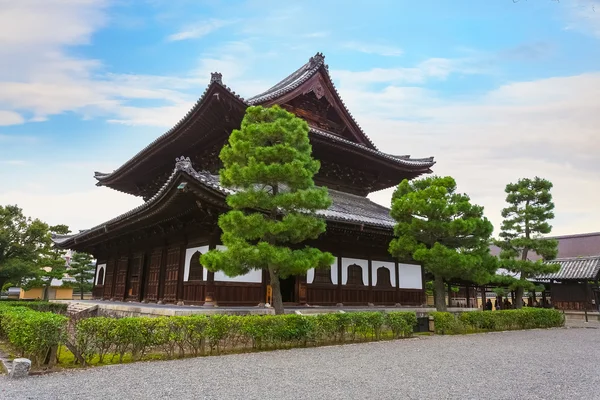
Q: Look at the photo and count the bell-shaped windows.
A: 5